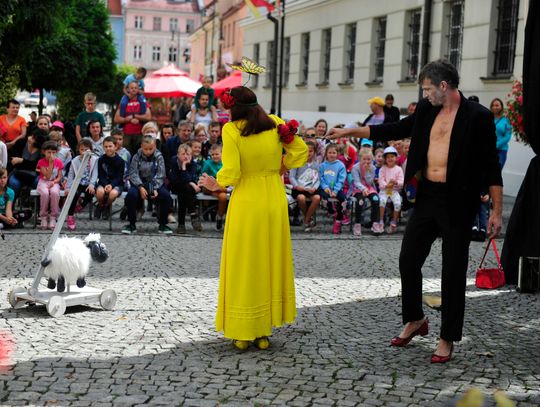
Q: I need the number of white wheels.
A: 3